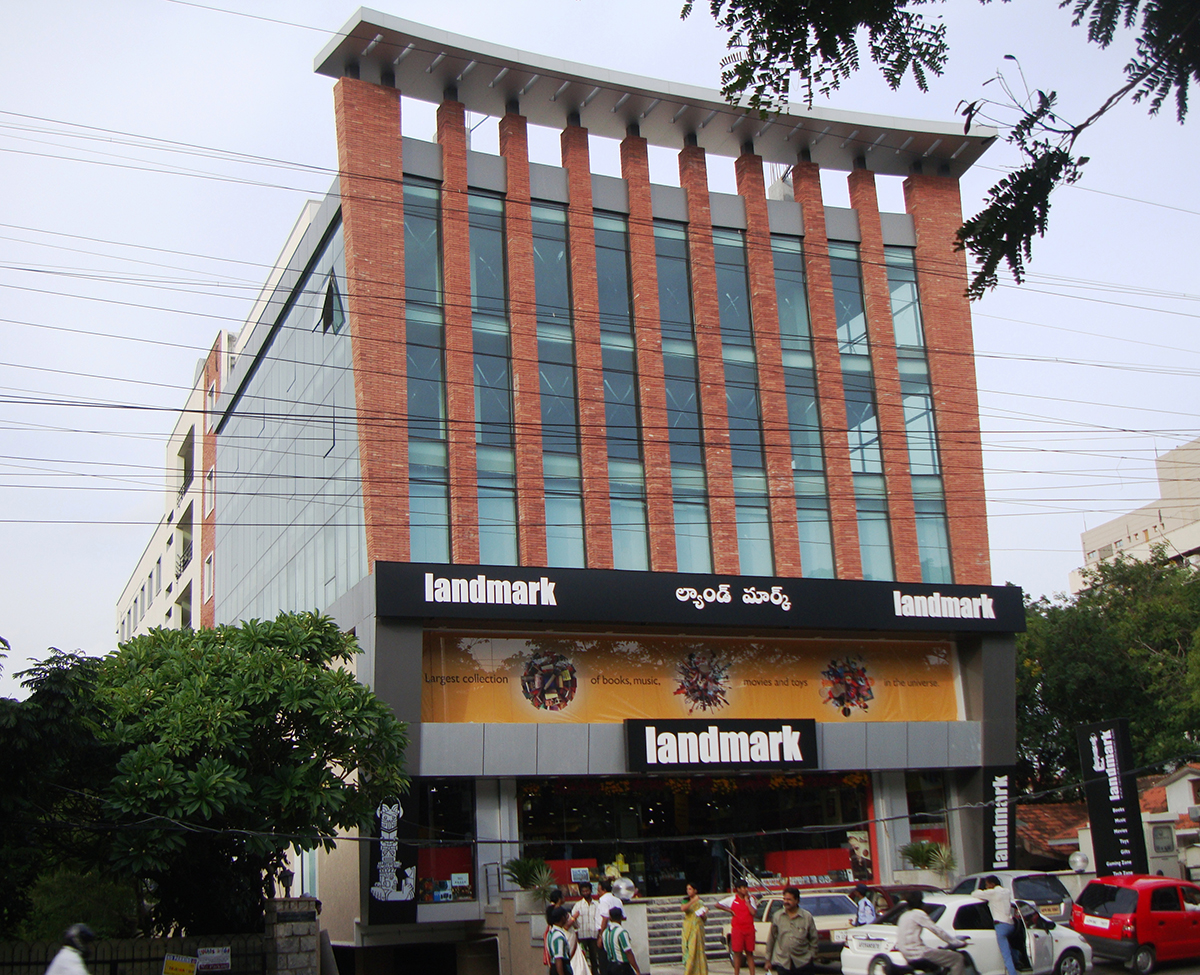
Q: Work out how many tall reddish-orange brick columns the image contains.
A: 10